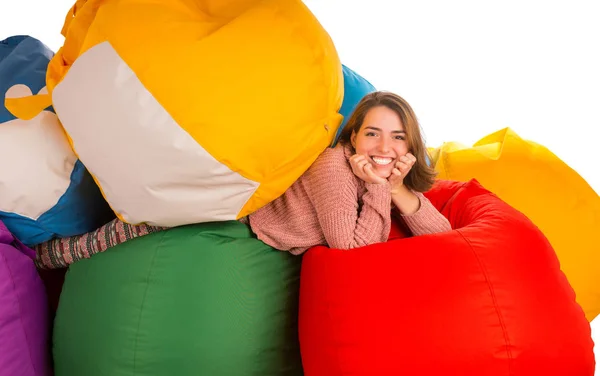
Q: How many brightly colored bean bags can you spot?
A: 7